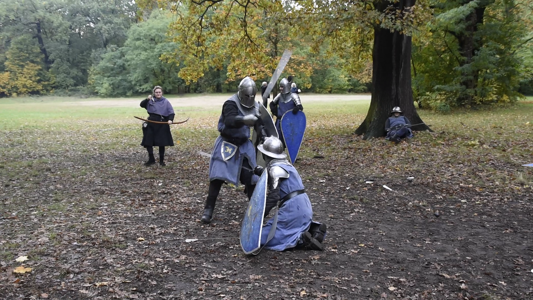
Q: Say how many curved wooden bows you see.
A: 1